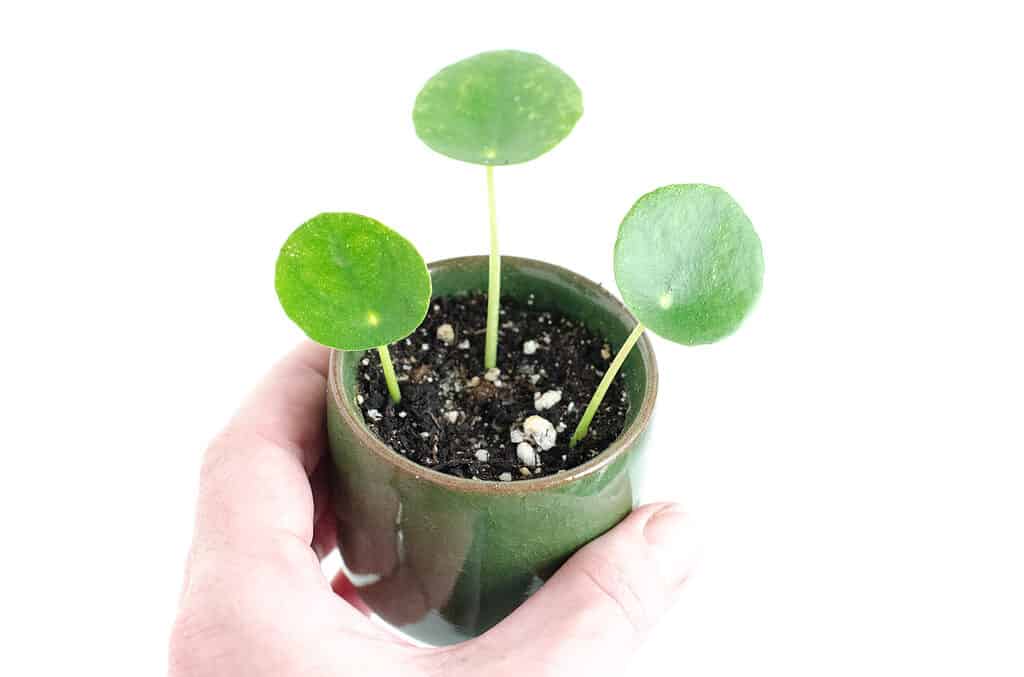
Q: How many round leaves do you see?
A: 3